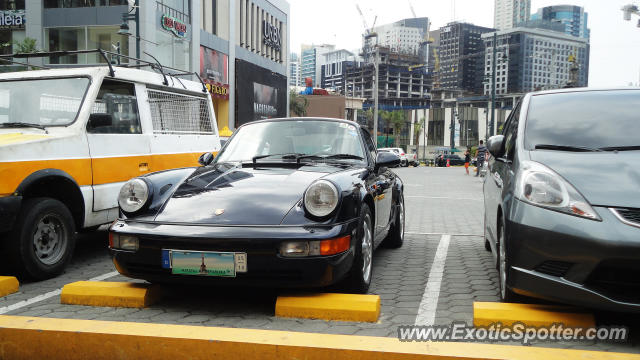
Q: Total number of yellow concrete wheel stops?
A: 4